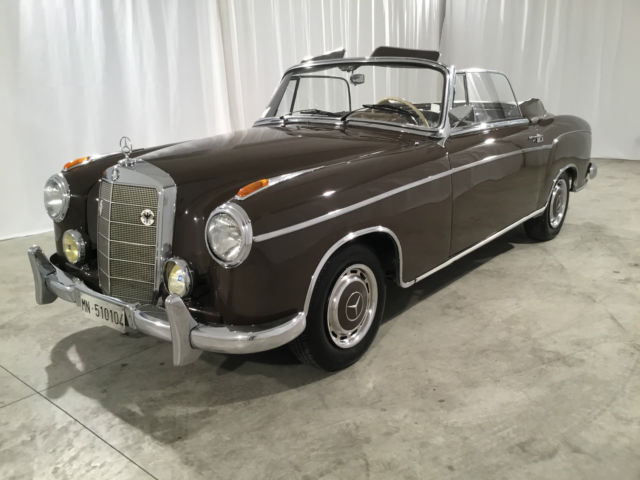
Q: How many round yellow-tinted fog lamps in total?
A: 2